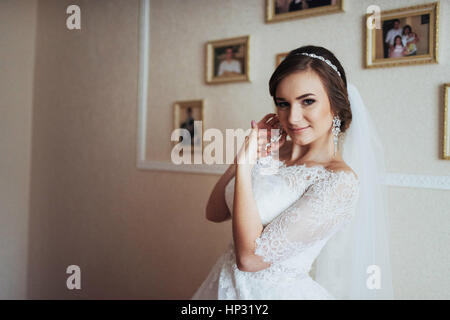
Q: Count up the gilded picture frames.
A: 6